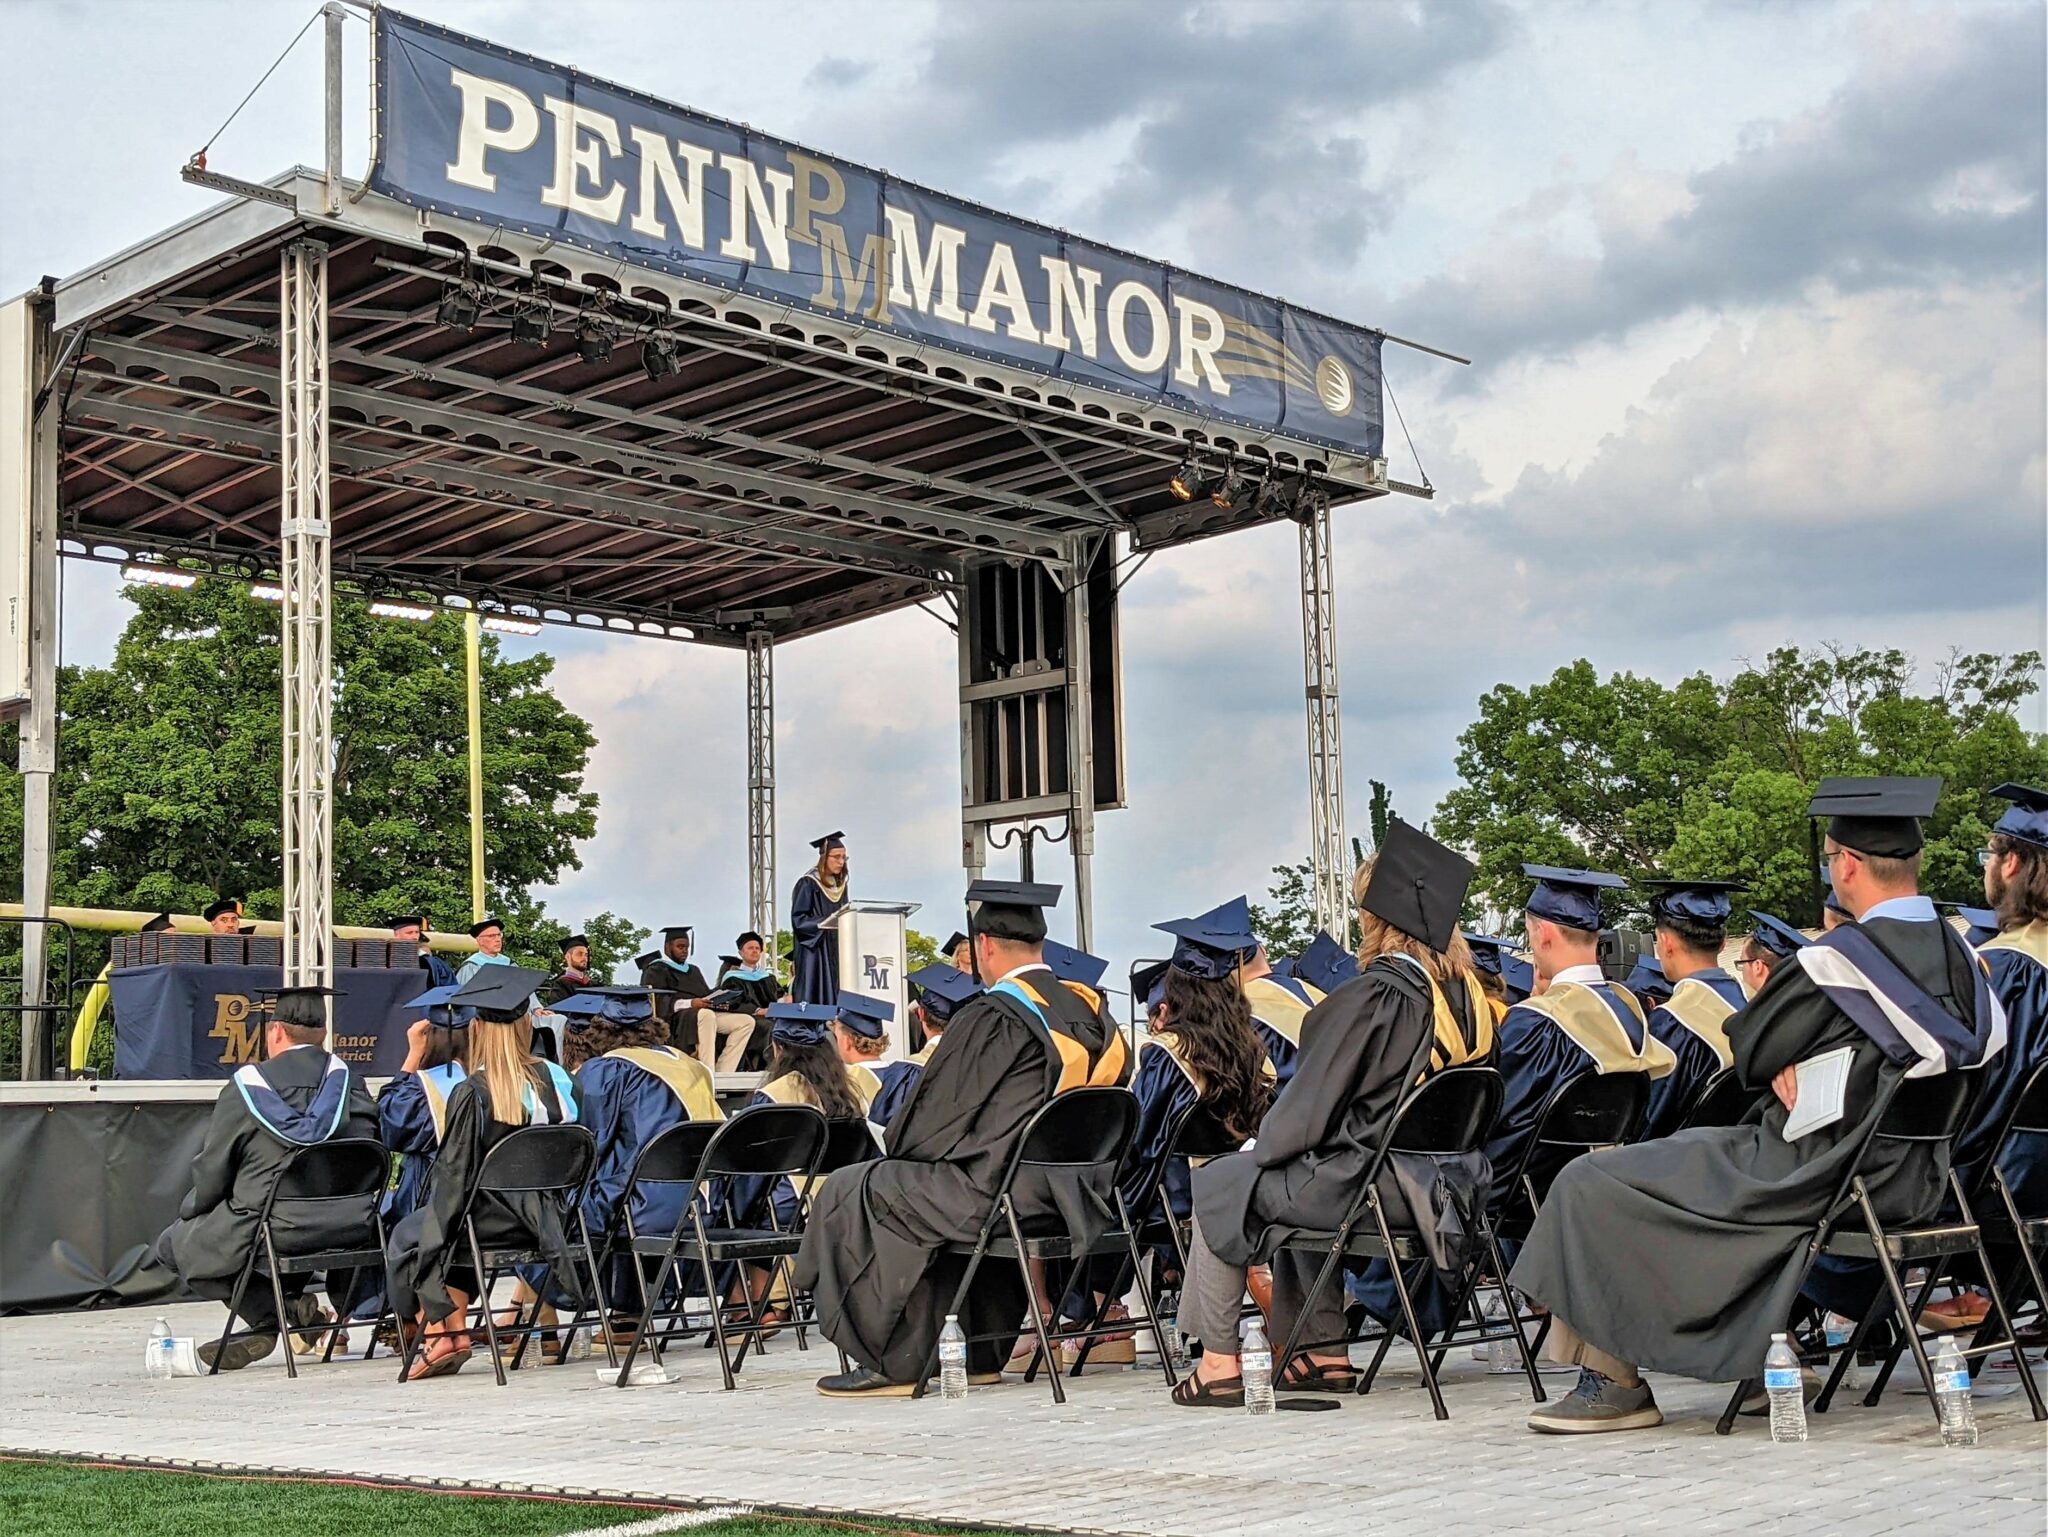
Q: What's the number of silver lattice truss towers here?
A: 3